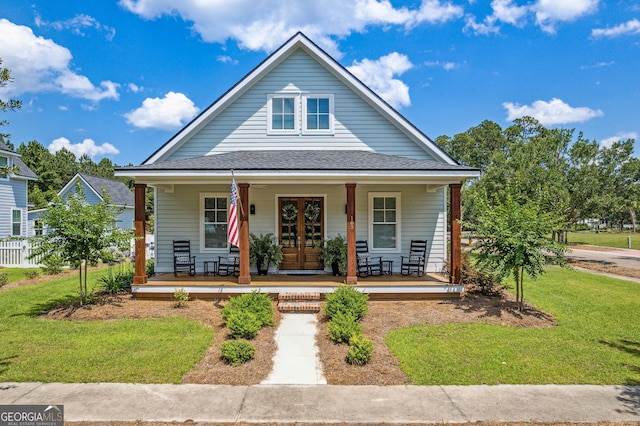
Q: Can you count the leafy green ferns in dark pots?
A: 2